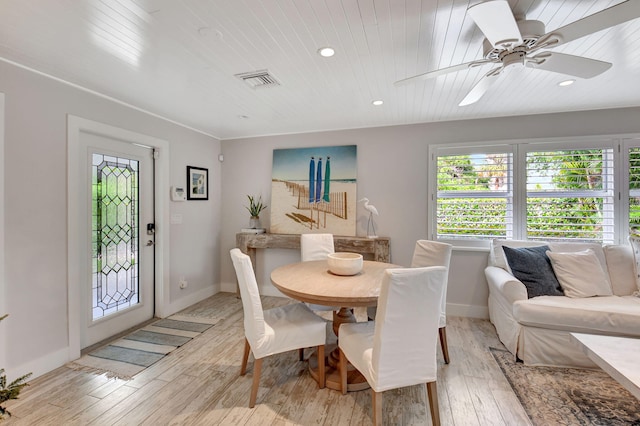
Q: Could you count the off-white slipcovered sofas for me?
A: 1